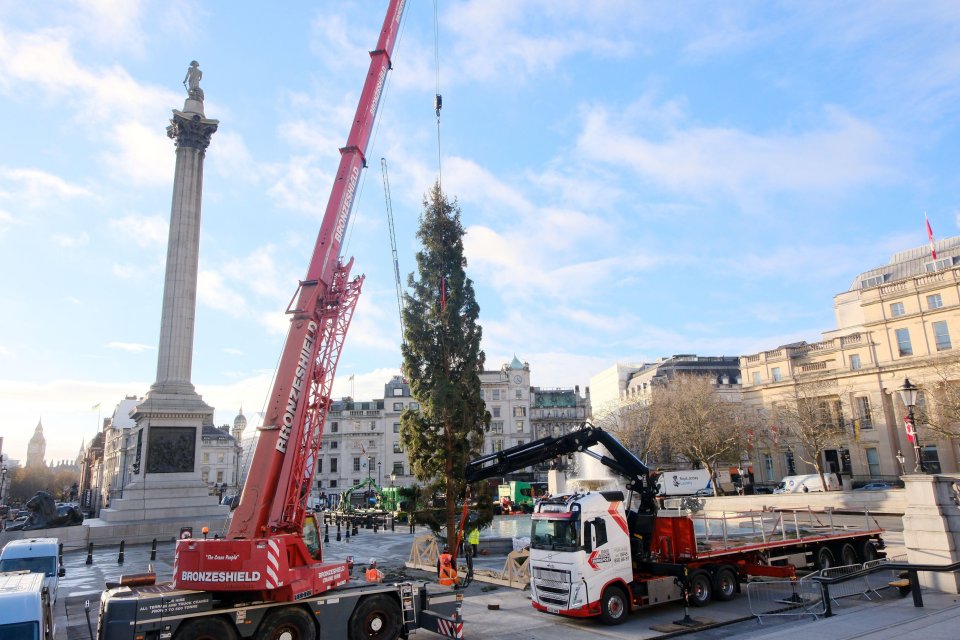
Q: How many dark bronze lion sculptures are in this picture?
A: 1